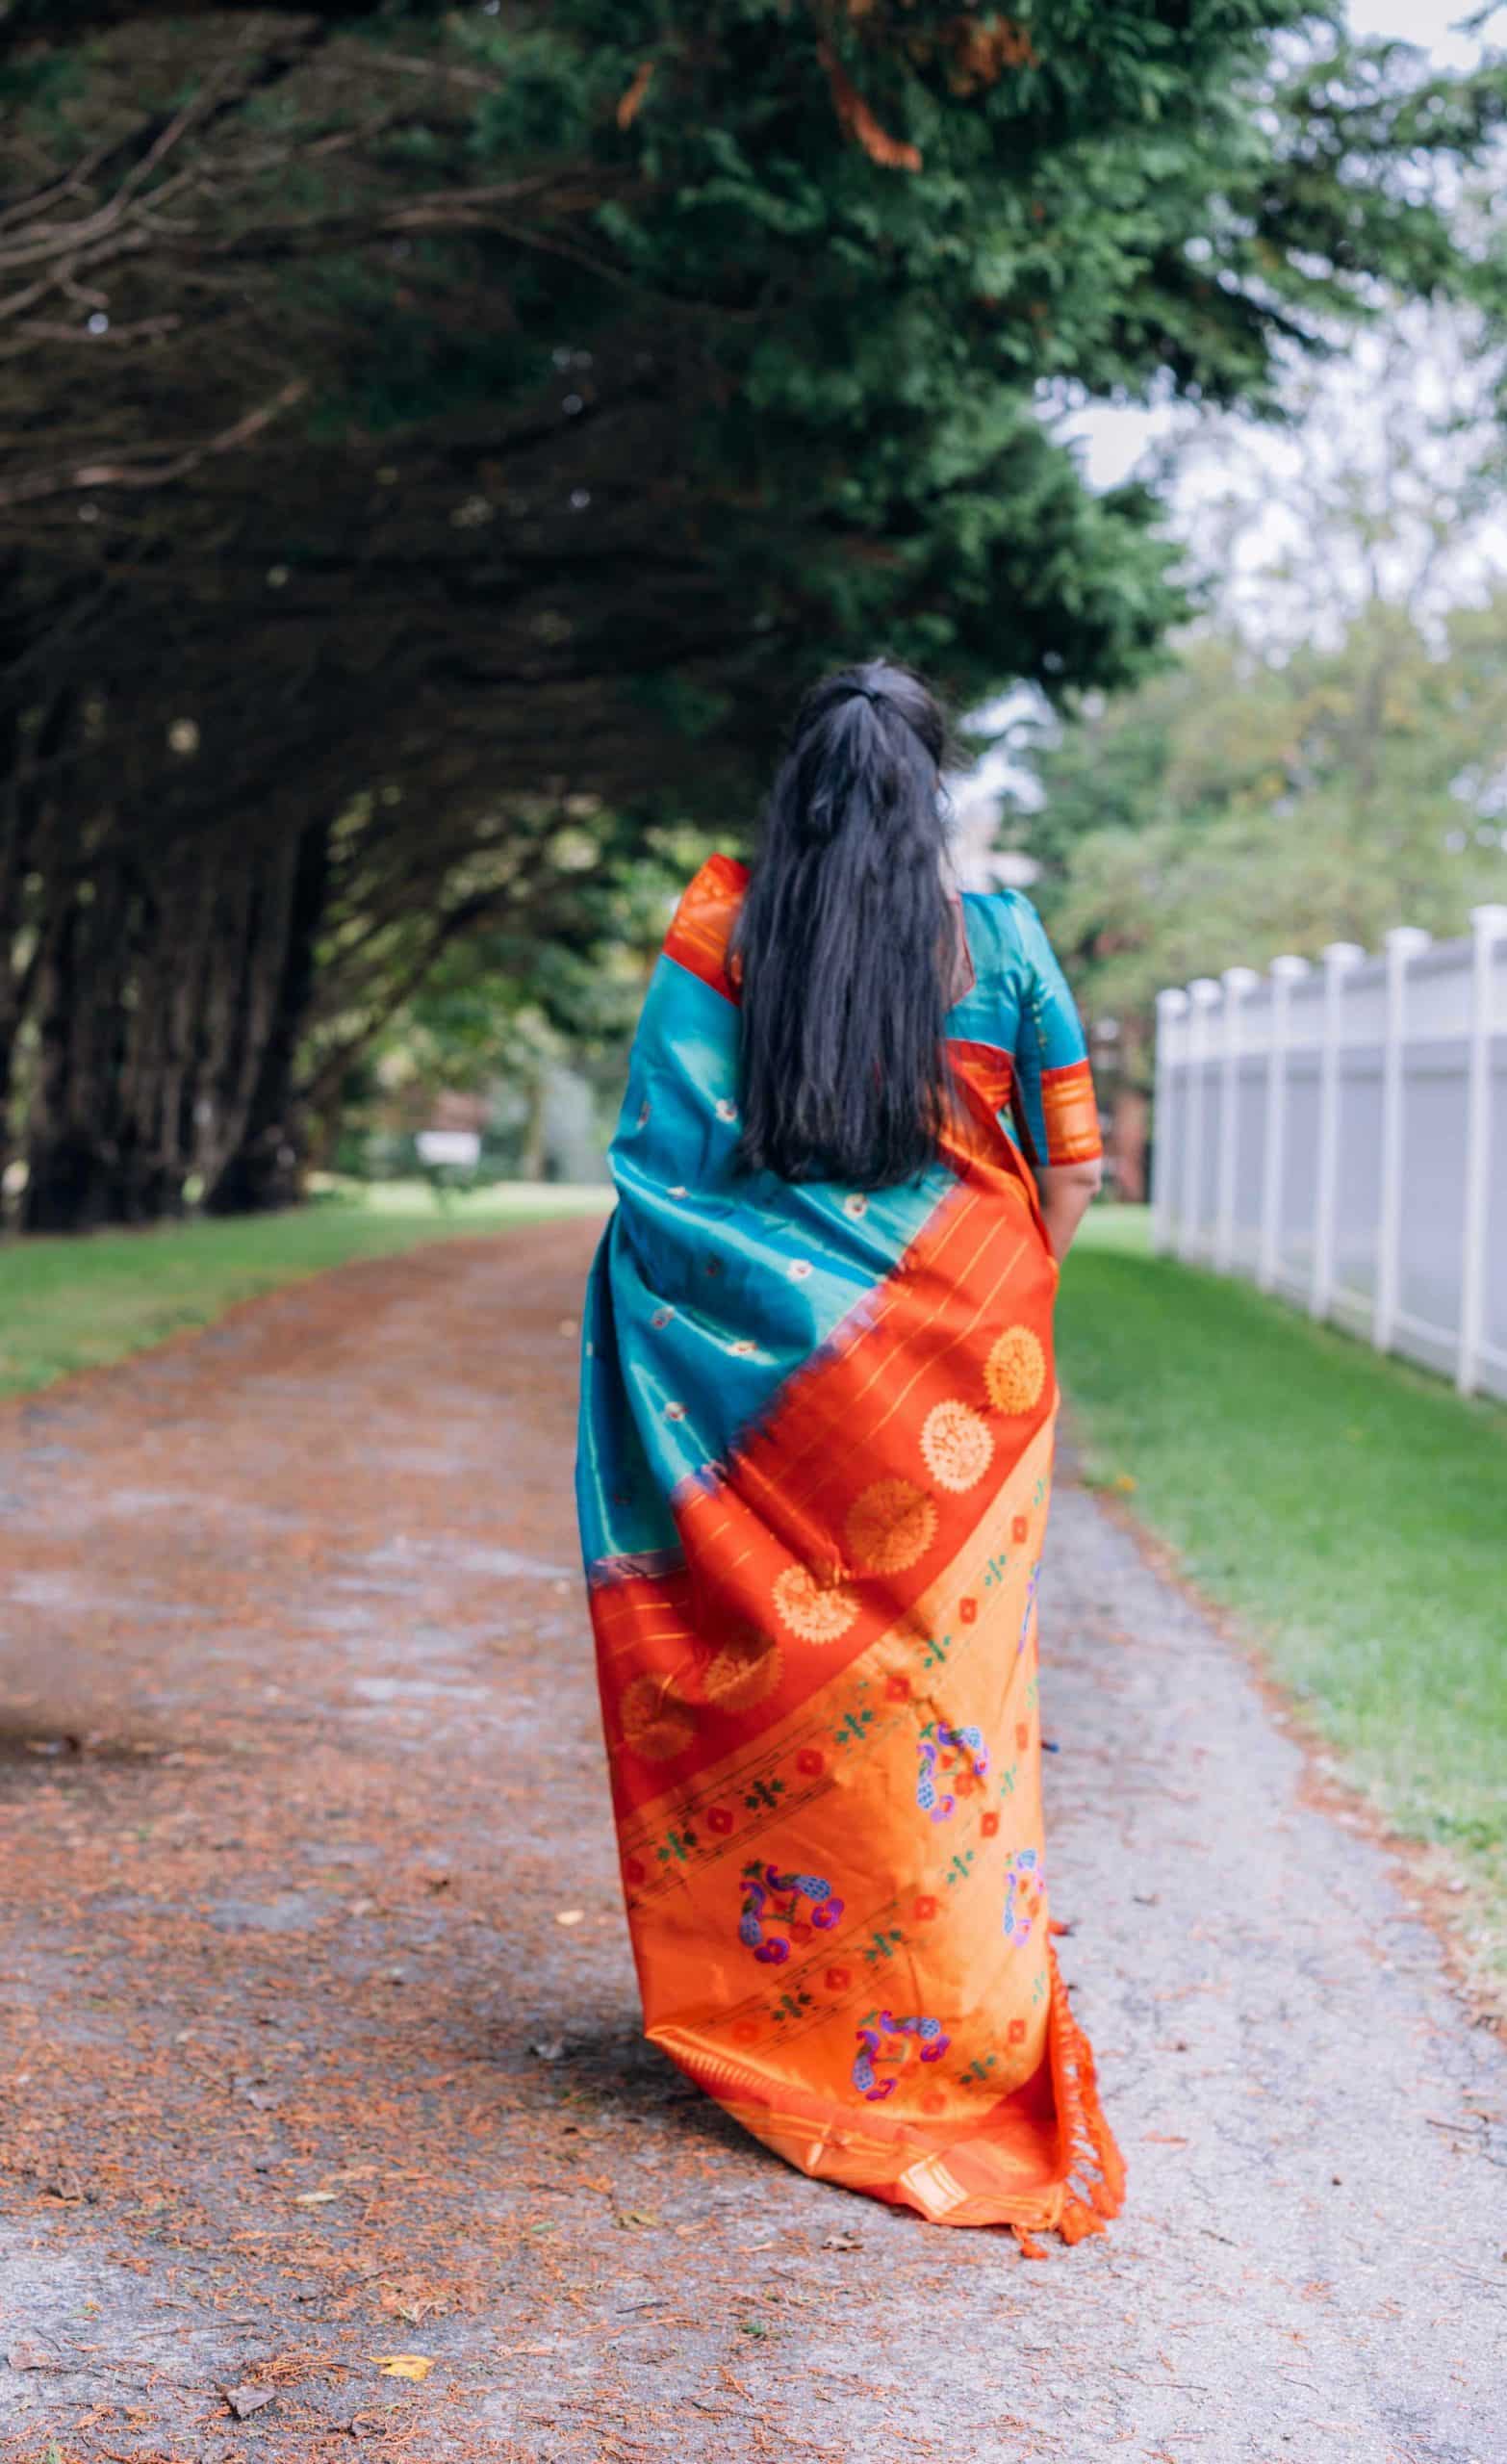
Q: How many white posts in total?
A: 7